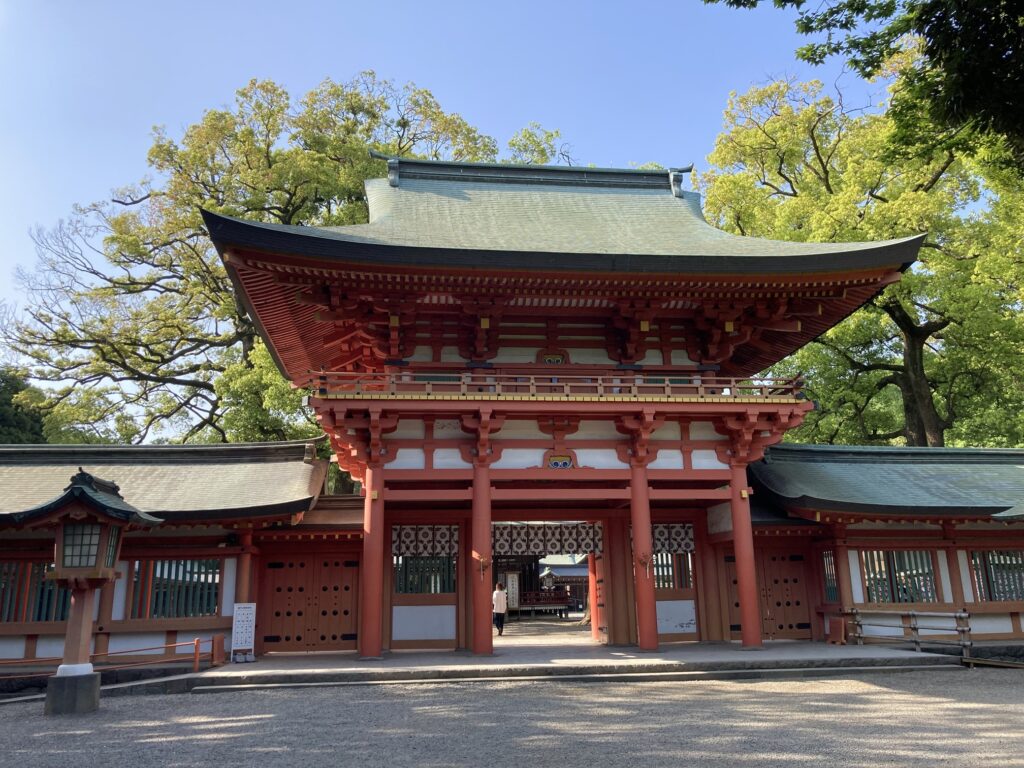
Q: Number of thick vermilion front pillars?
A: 4